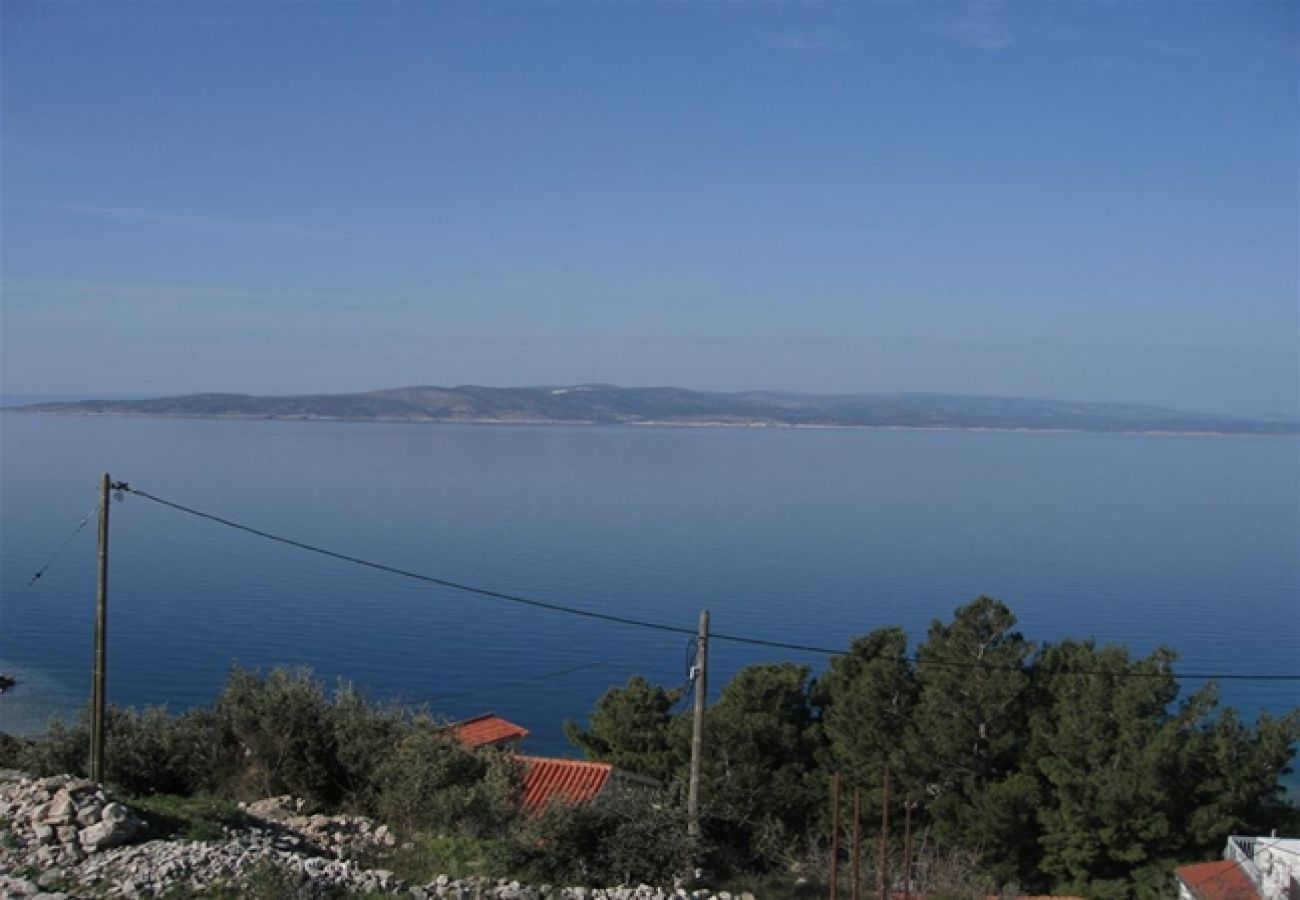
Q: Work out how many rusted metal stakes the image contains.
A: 4